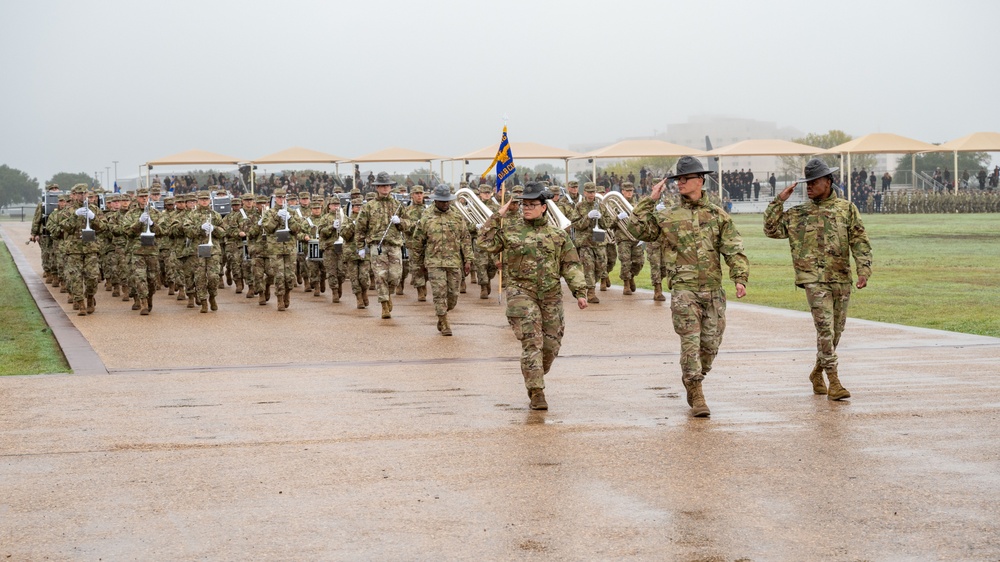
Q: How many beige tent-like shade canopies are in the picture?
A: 8